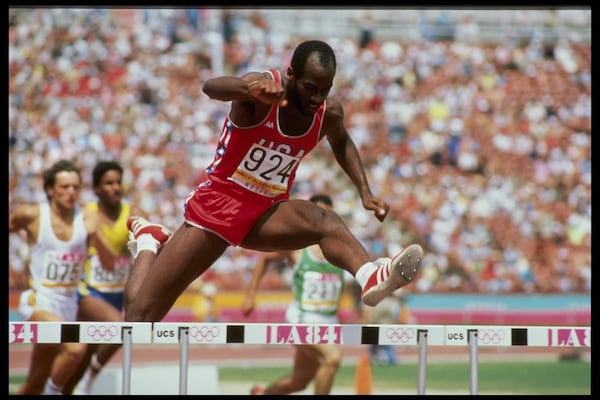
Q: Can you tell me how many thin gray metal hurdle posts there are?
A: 4